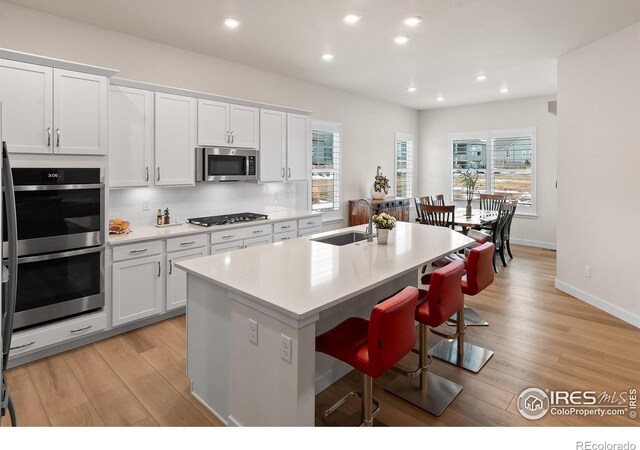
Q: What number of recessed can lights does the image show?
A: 9